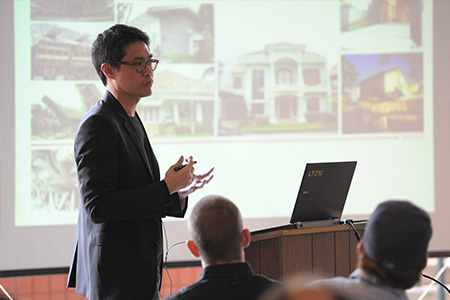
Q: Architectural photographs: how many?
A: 9